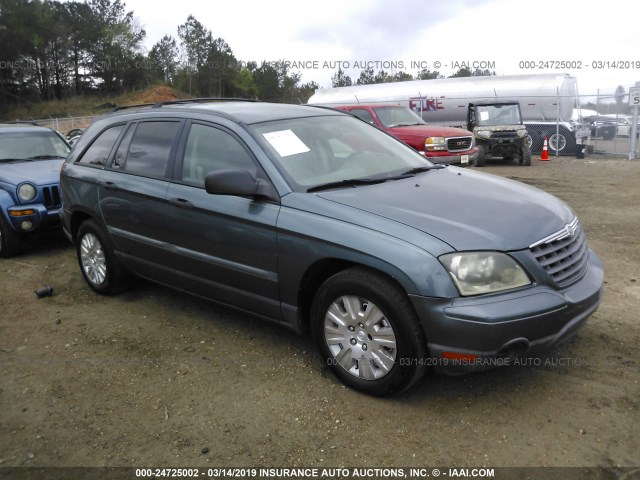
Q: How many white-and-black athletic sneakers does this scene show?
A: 0